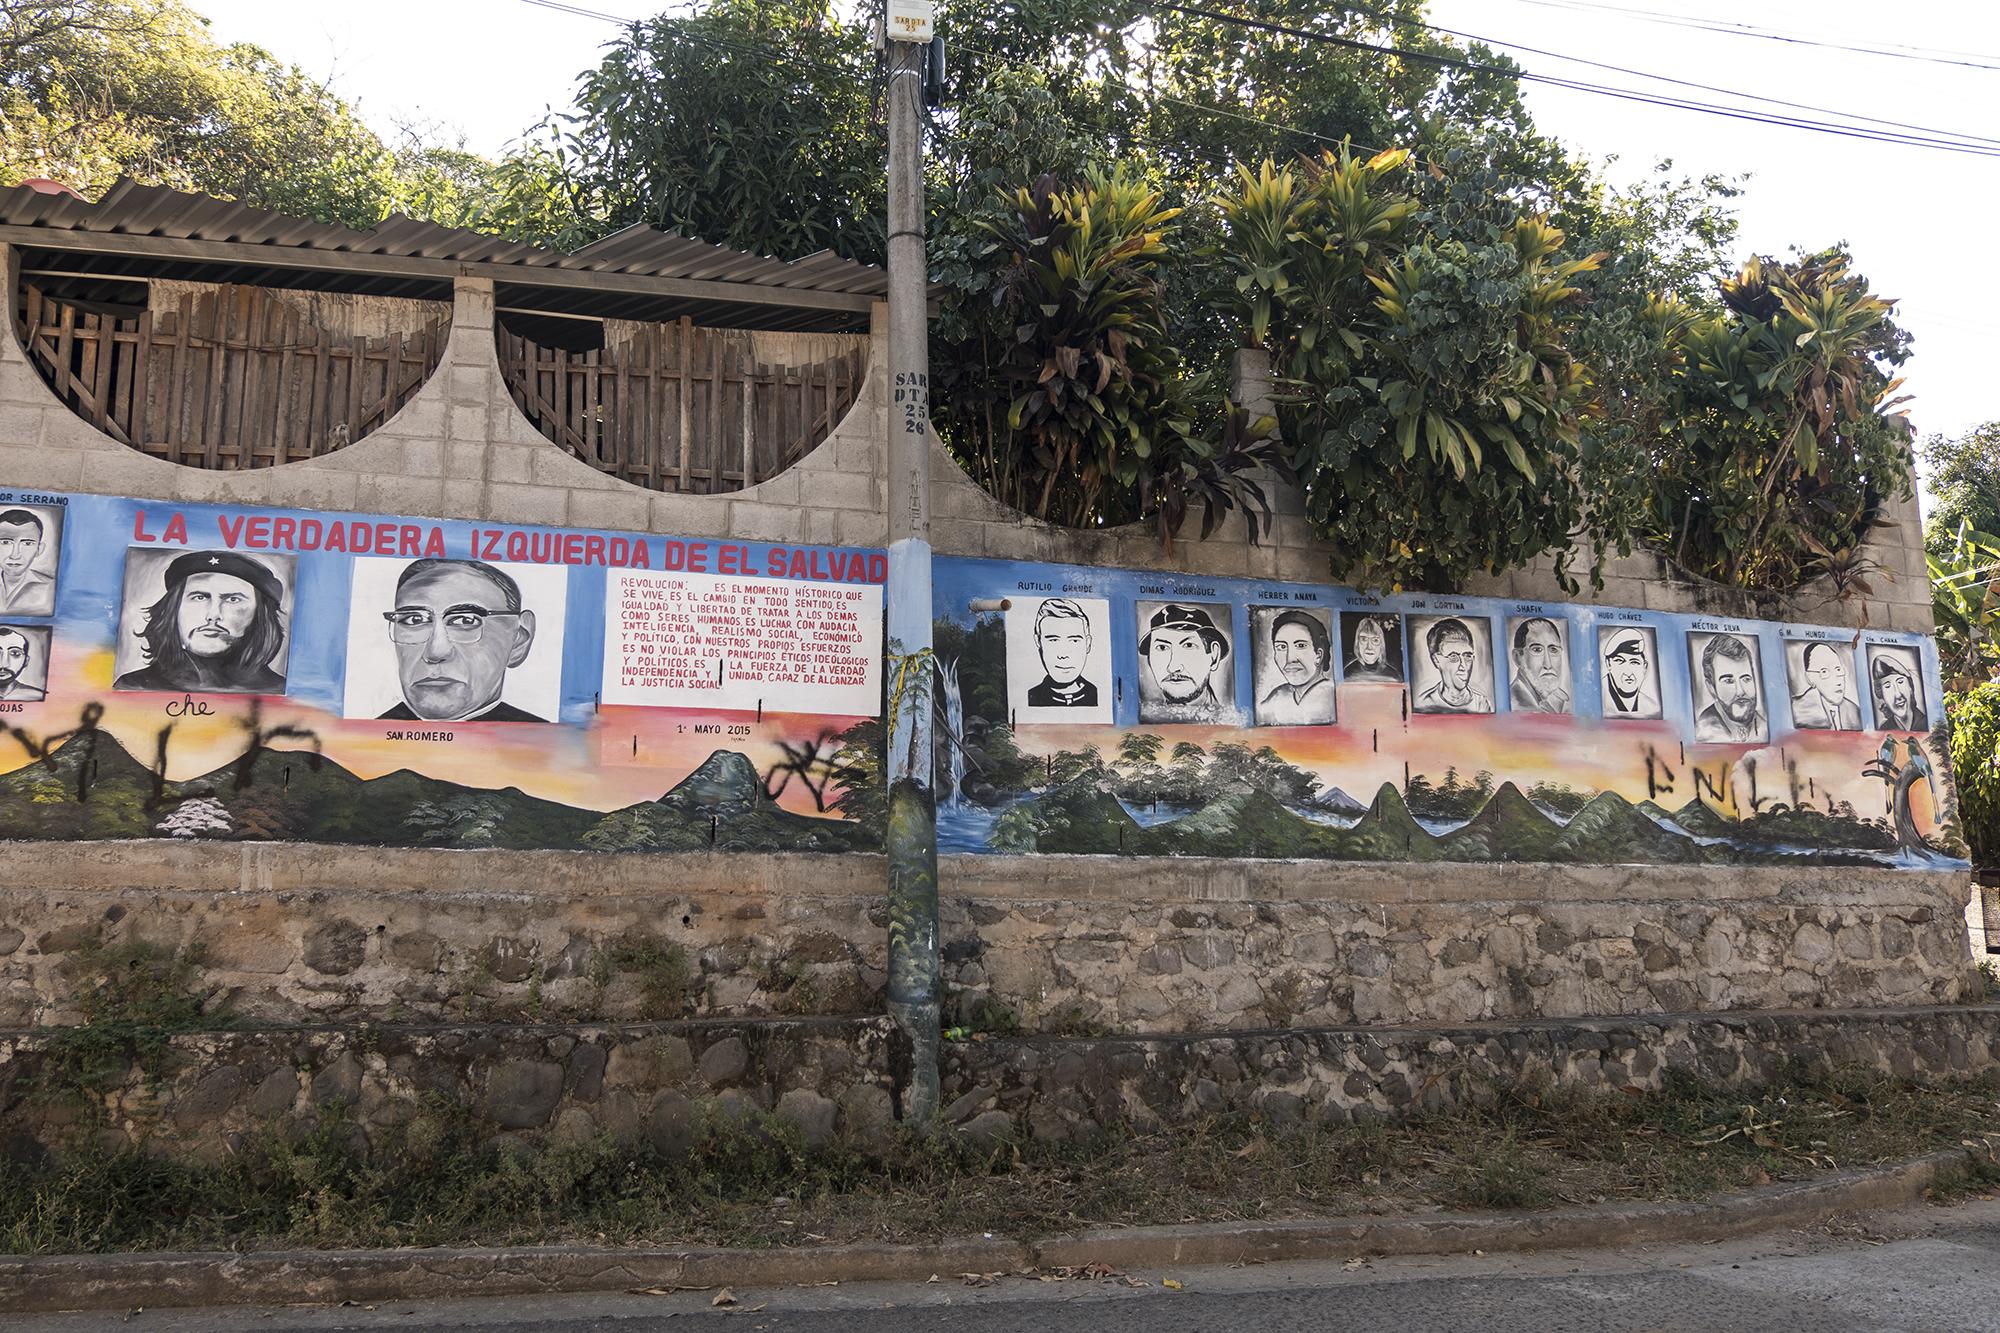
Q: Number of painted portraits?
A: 14